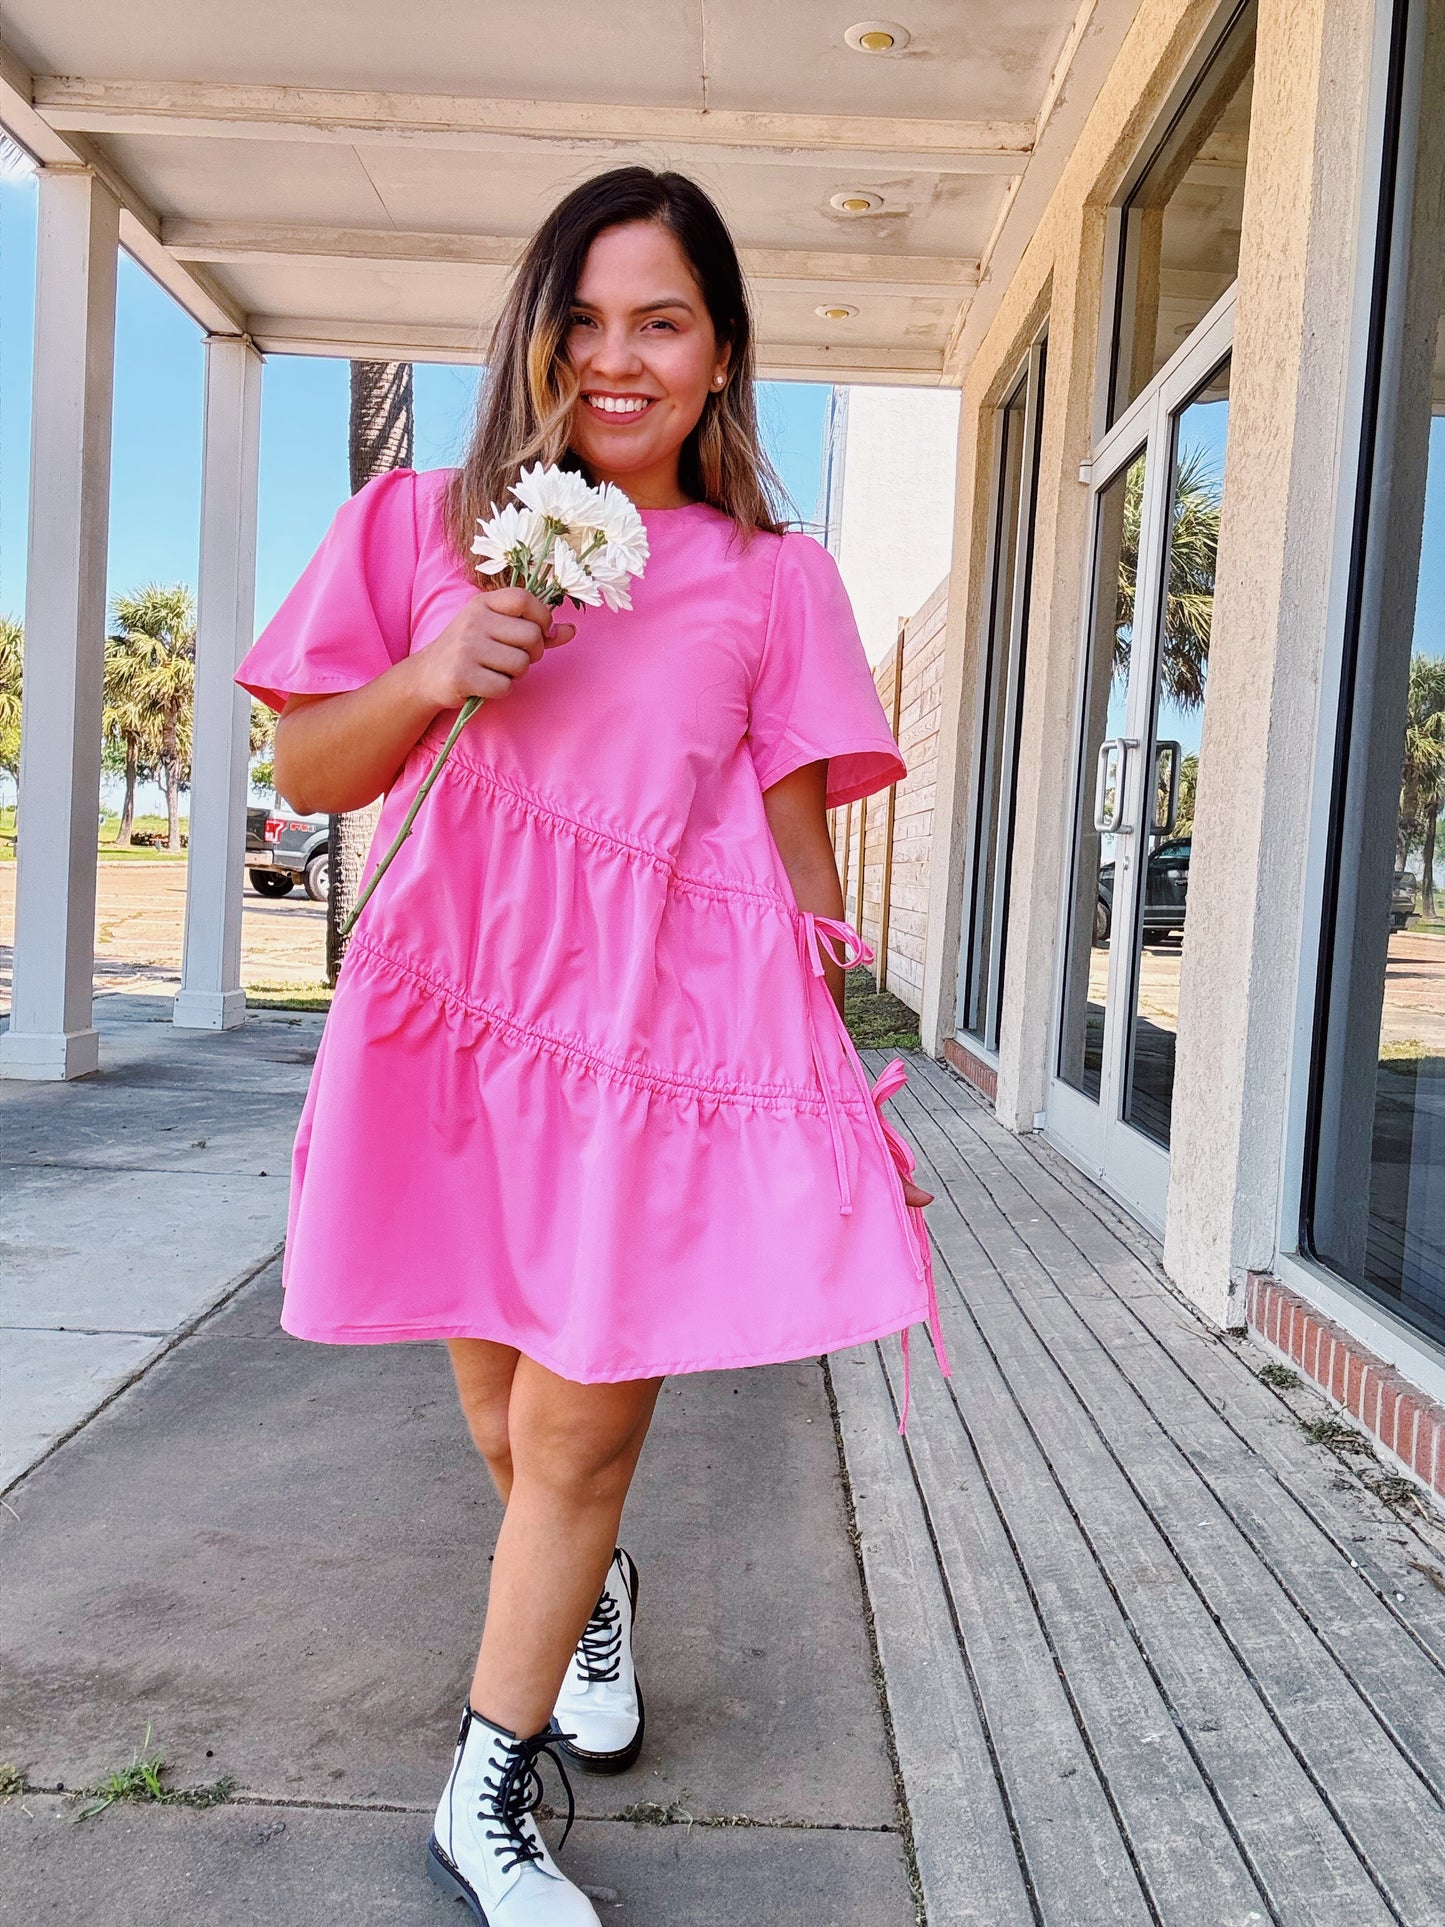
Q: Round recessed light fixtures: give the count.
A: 3